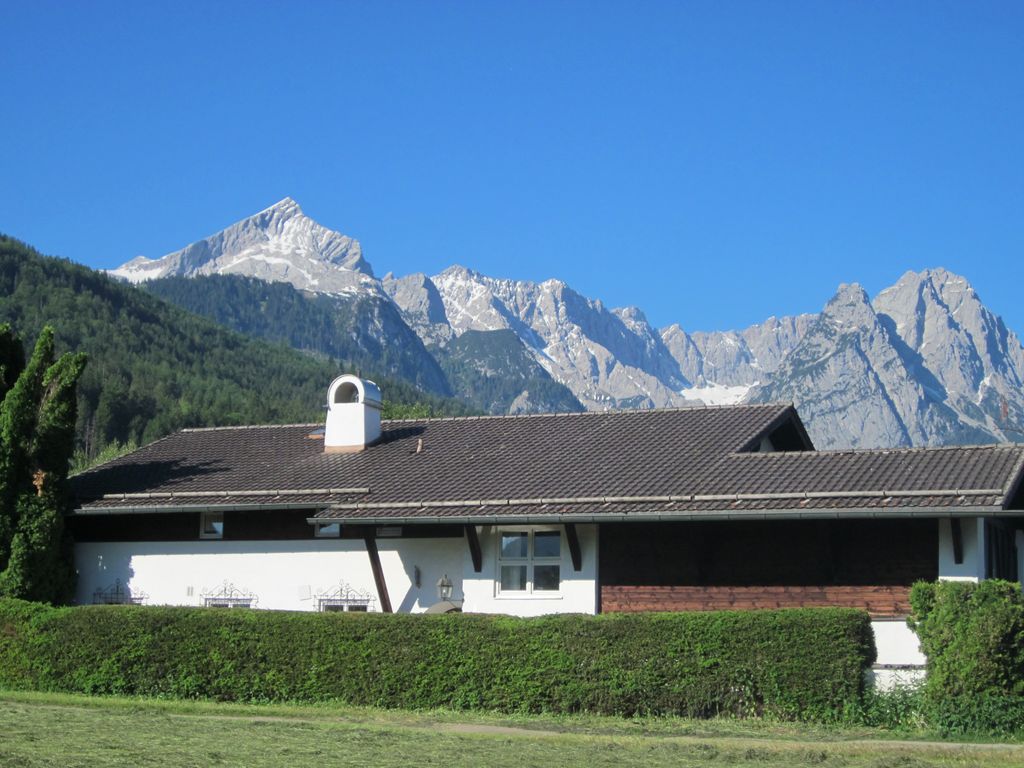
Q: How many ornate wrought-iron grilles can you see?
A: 3